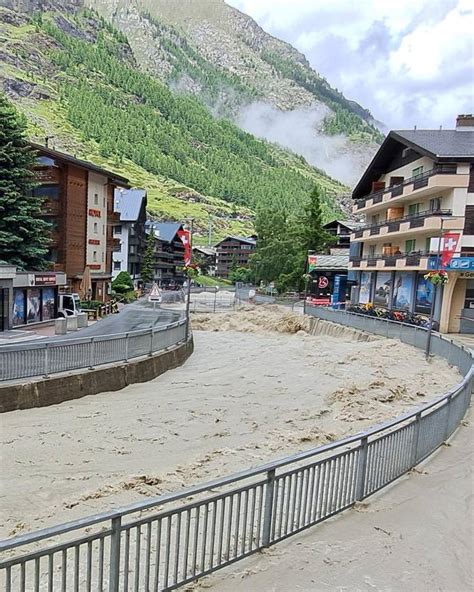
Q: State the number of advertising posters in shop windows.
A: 7